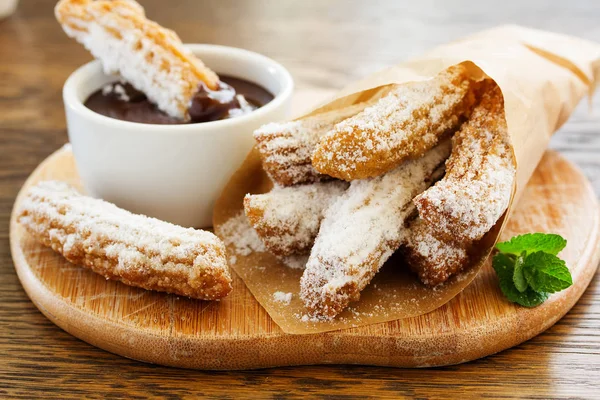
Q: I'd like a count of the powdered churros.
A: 8